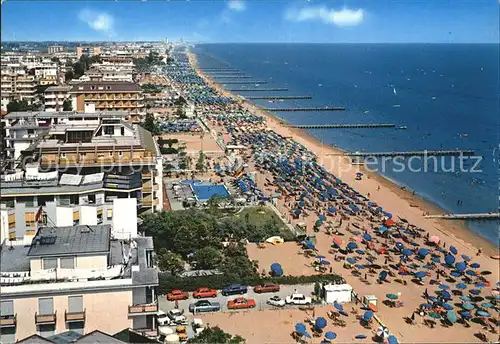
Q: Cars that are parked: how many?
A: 10